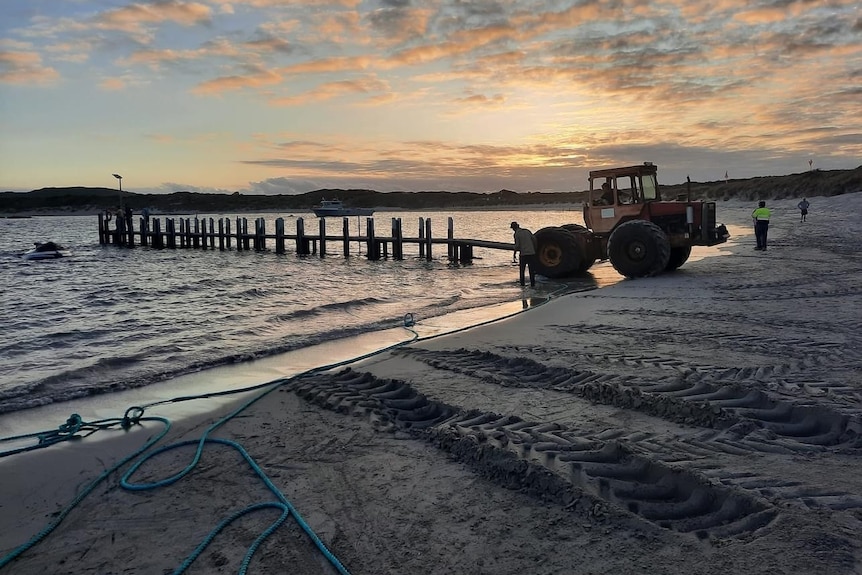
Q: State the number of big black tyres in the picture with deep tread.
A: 4